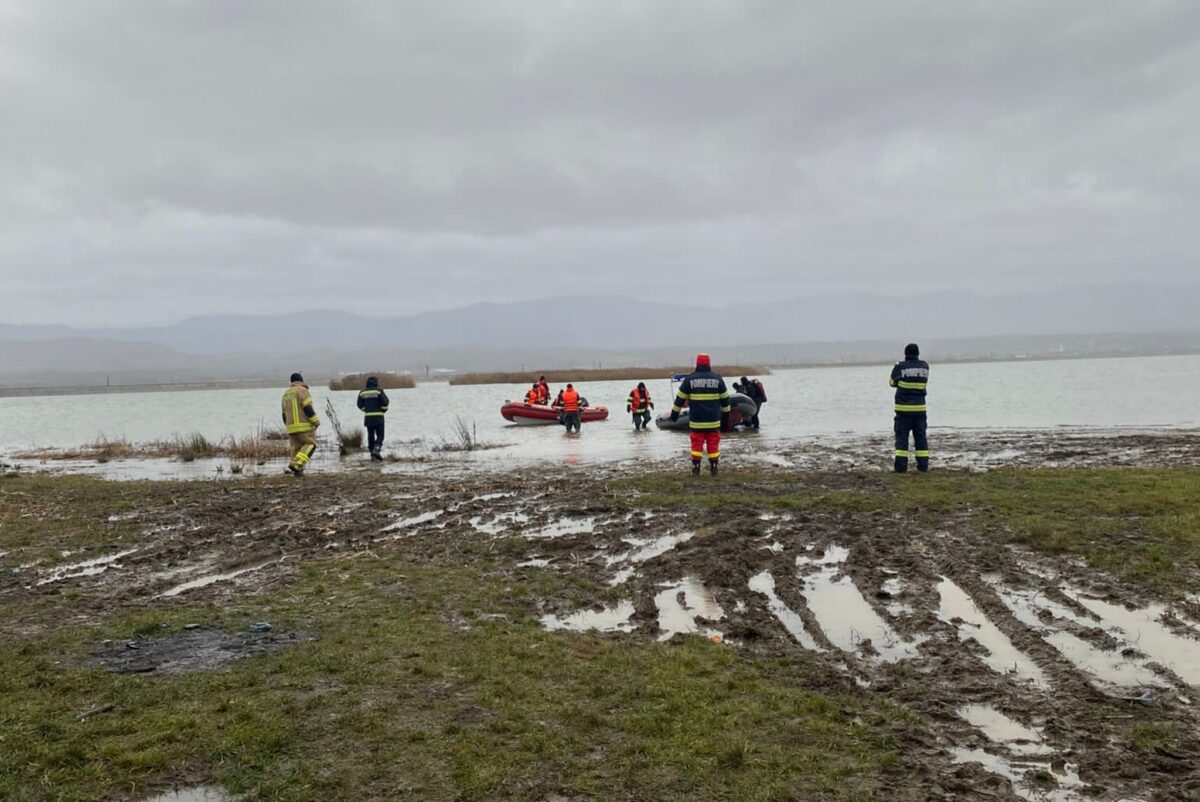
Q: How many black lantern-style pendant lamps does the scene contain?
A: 0